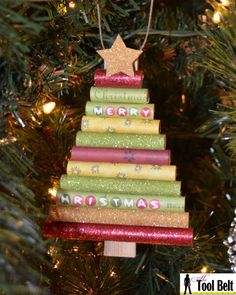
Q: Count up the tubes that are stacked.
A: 11